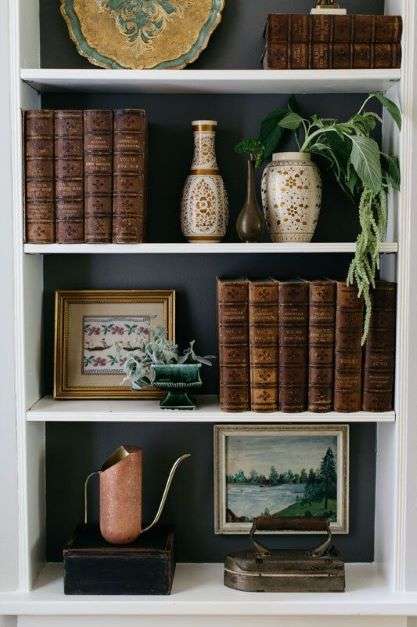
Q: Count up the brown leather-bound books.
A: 12